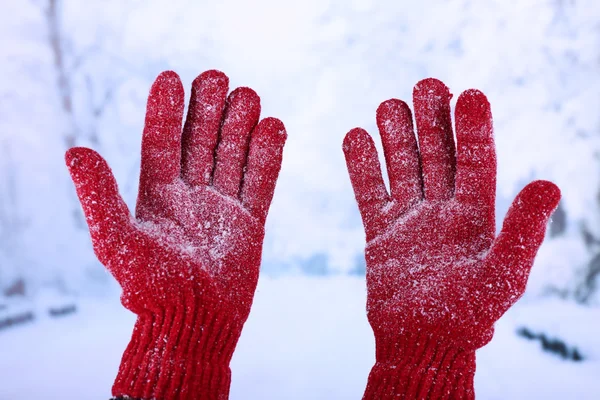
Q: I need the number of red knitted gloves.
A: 2